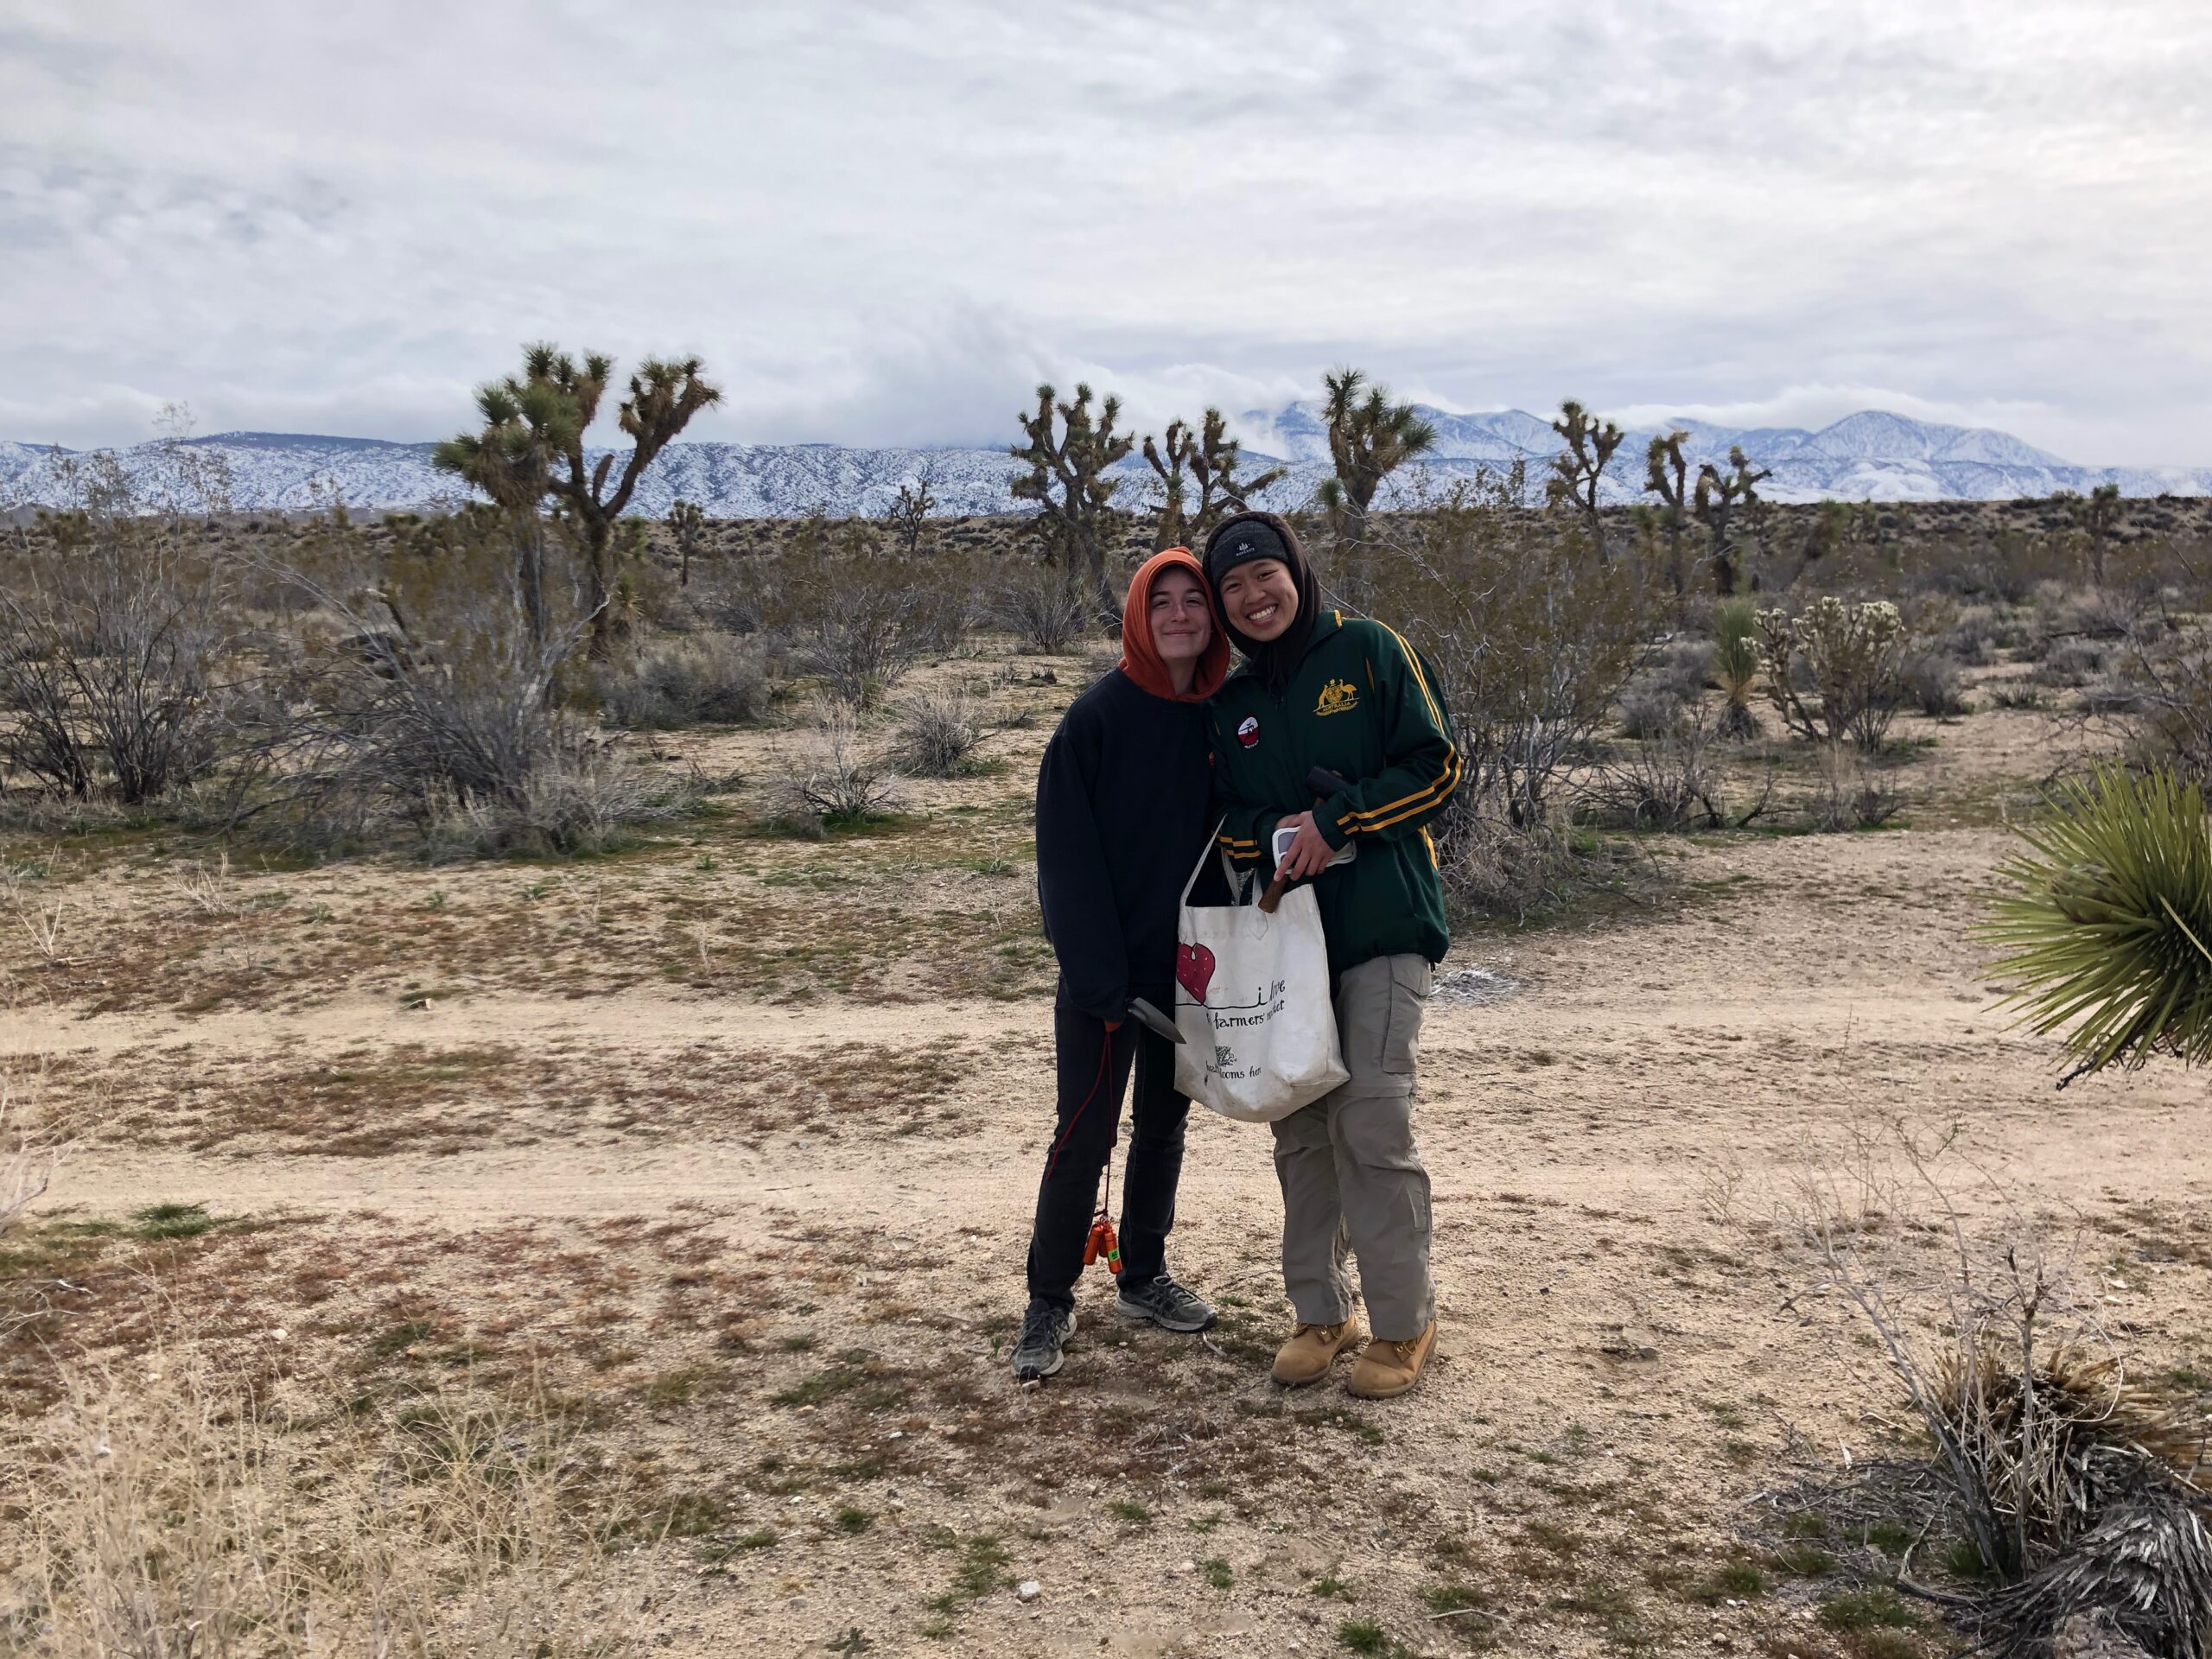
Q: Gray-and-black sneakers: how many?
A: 2